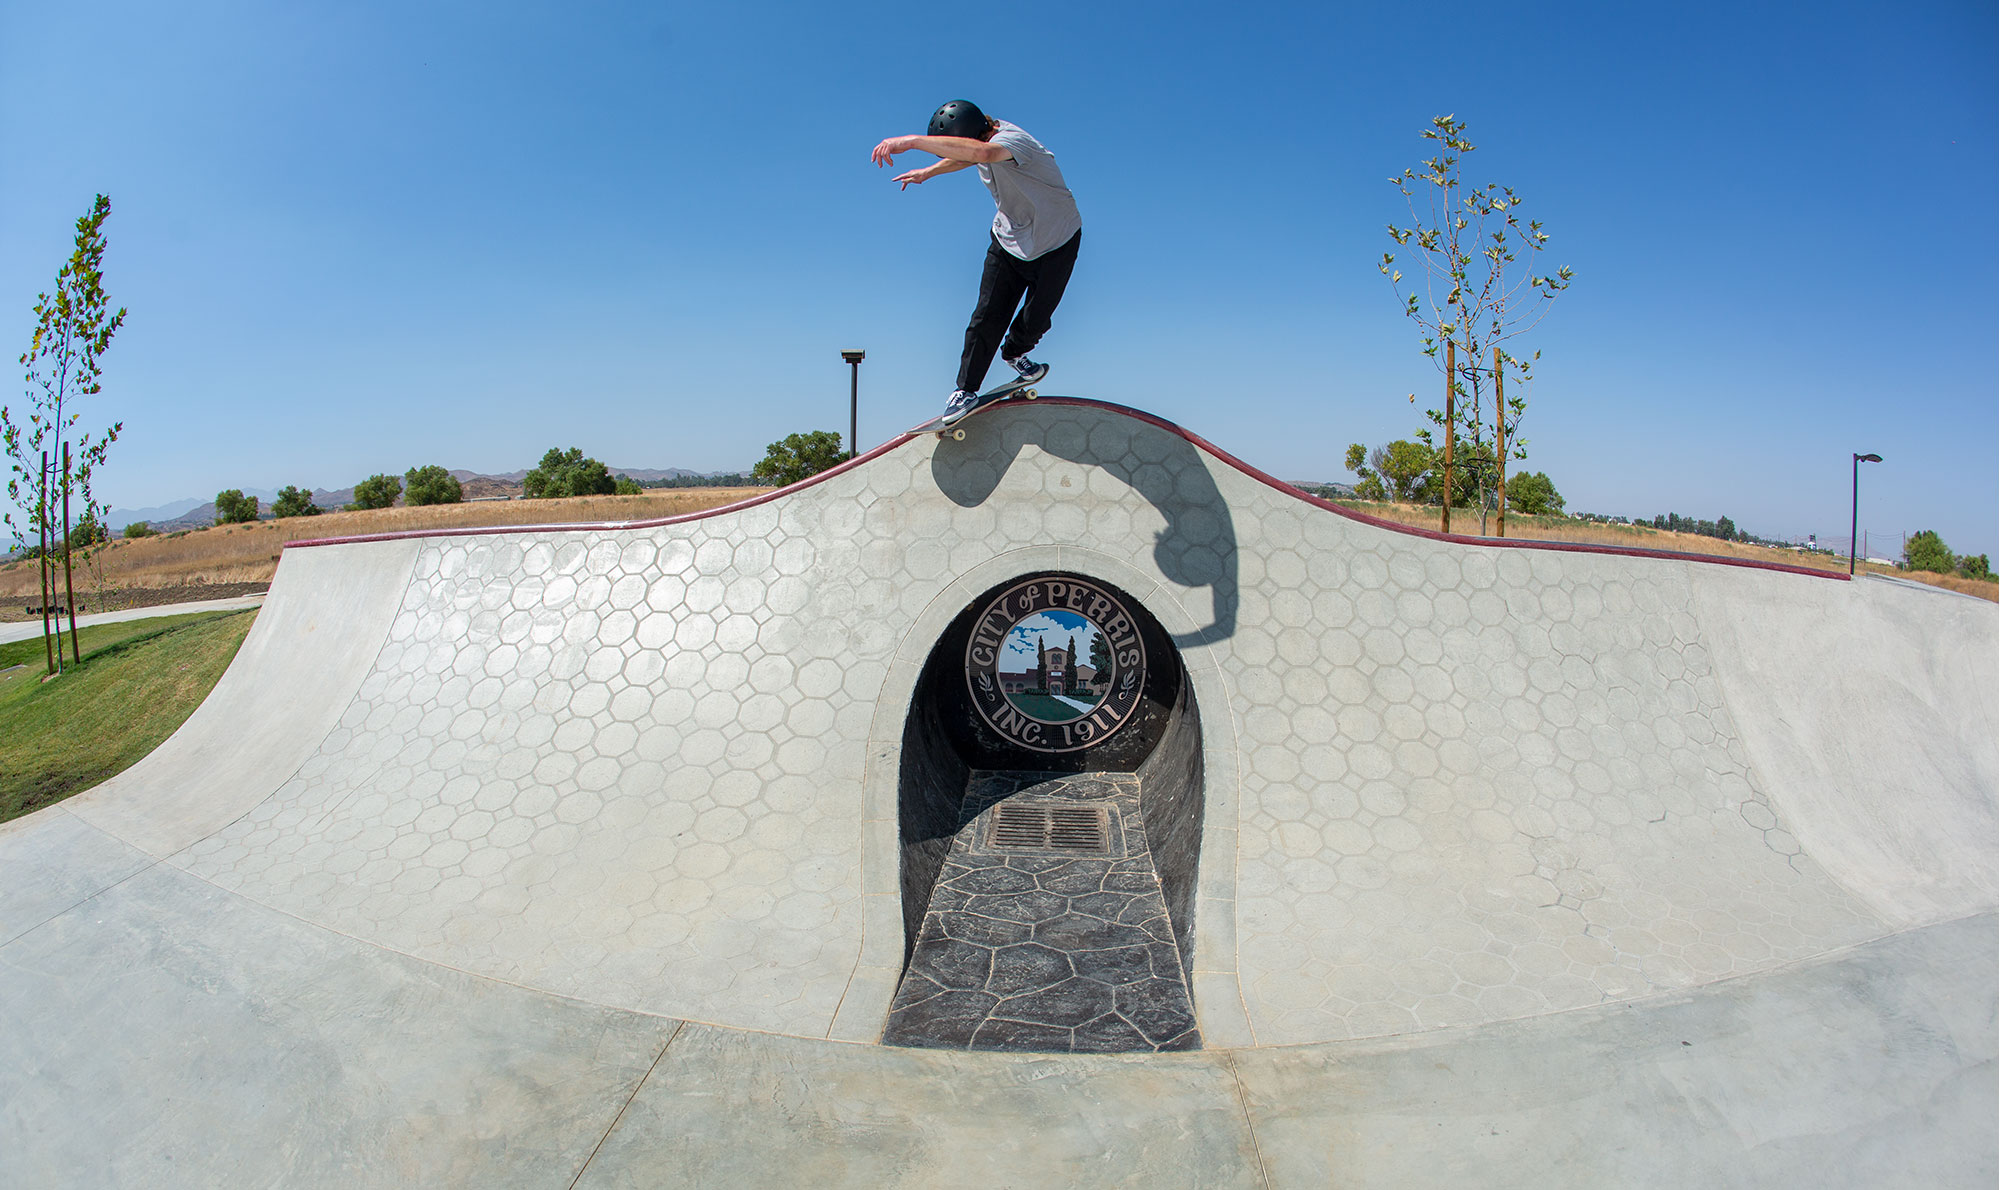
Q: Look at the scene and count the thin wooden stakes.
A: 4